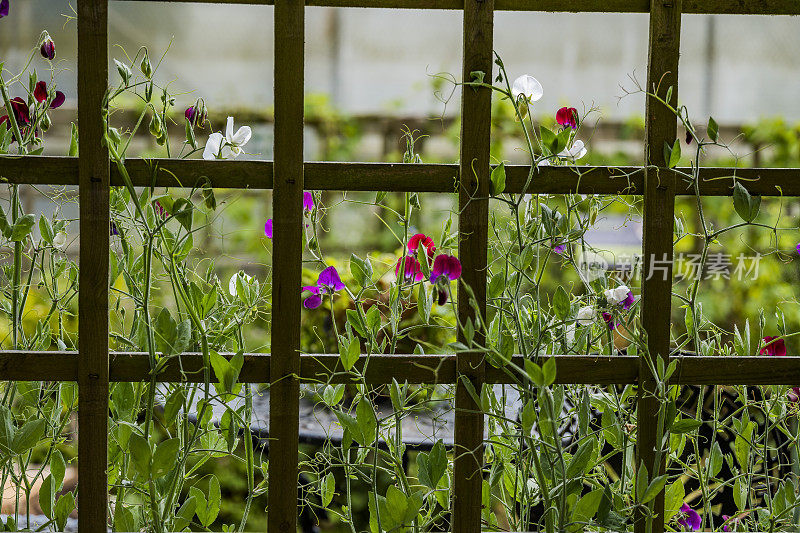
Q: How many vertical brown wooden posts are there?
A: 4